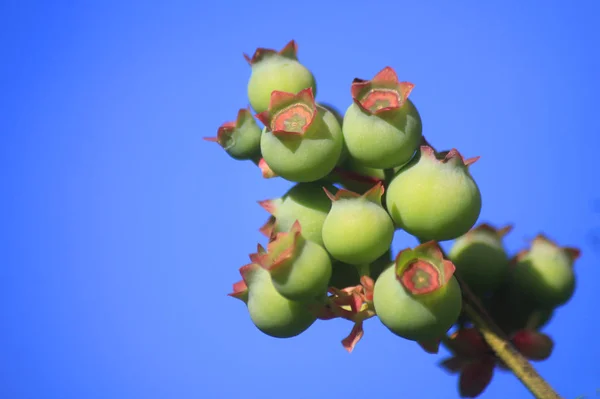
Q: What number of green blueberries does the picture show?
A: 12